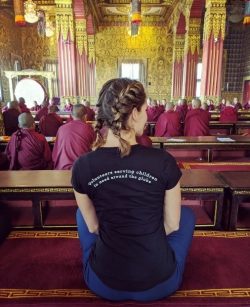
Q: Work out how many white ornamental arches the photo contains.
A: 1